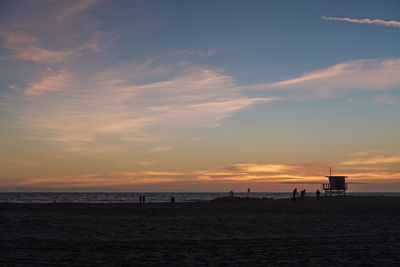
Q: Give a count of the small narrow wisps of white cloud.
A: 1